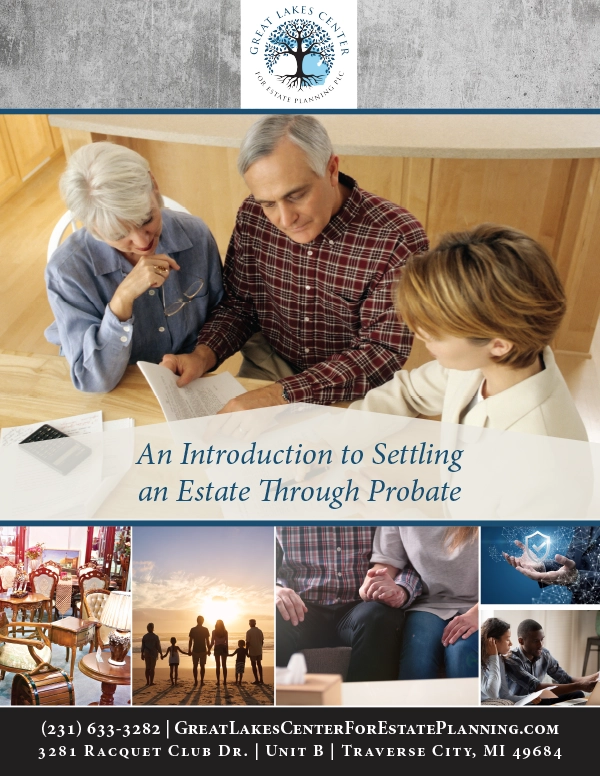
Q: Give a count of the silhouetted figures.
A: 6